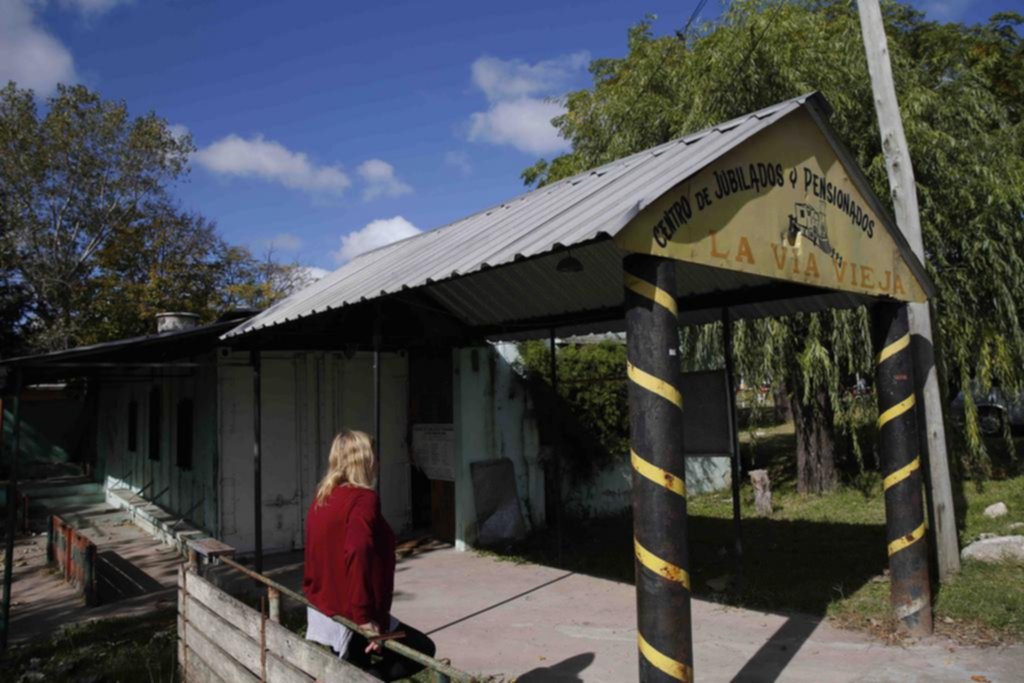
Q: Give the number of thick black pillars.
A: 2